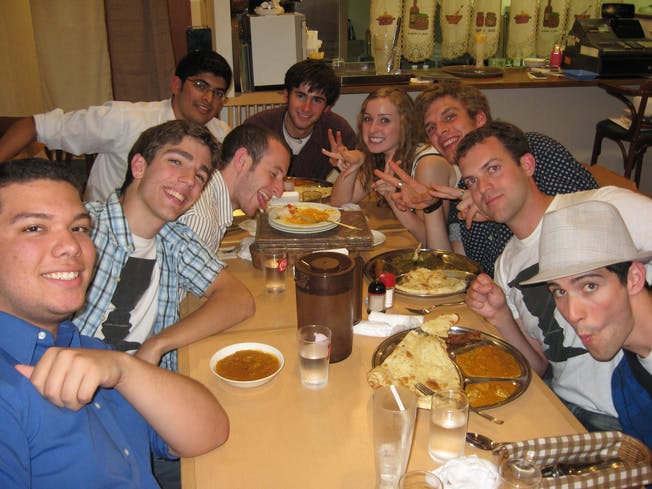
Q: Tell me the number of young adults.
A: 9